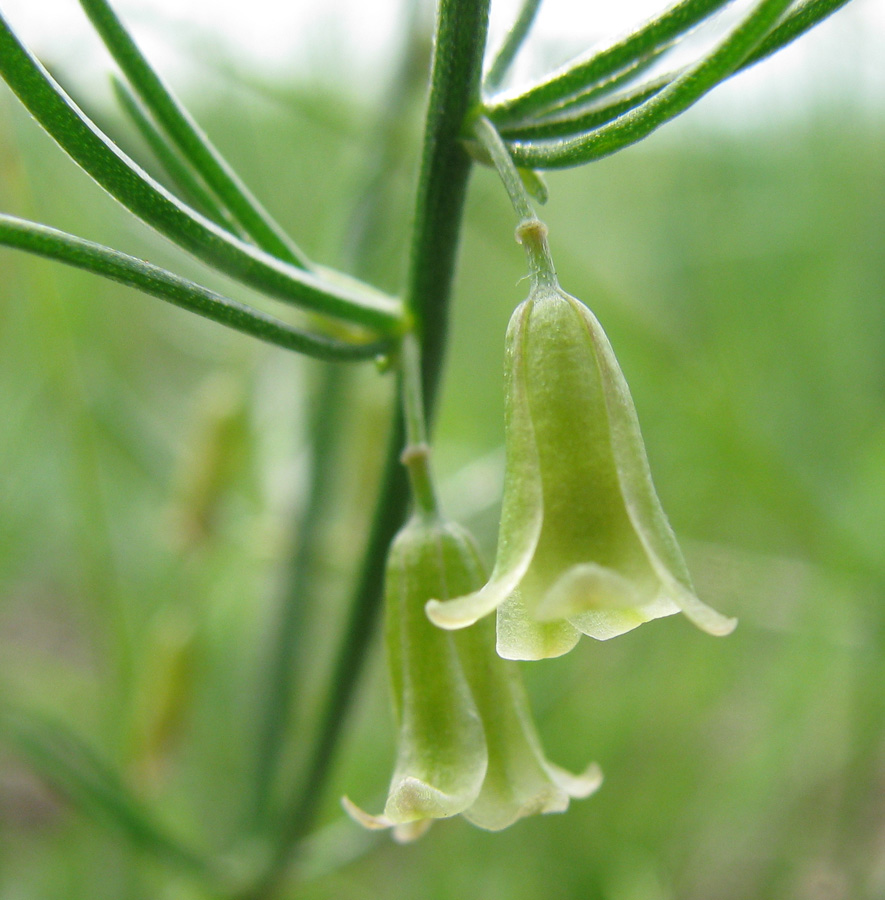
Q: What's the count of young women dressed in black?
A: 0